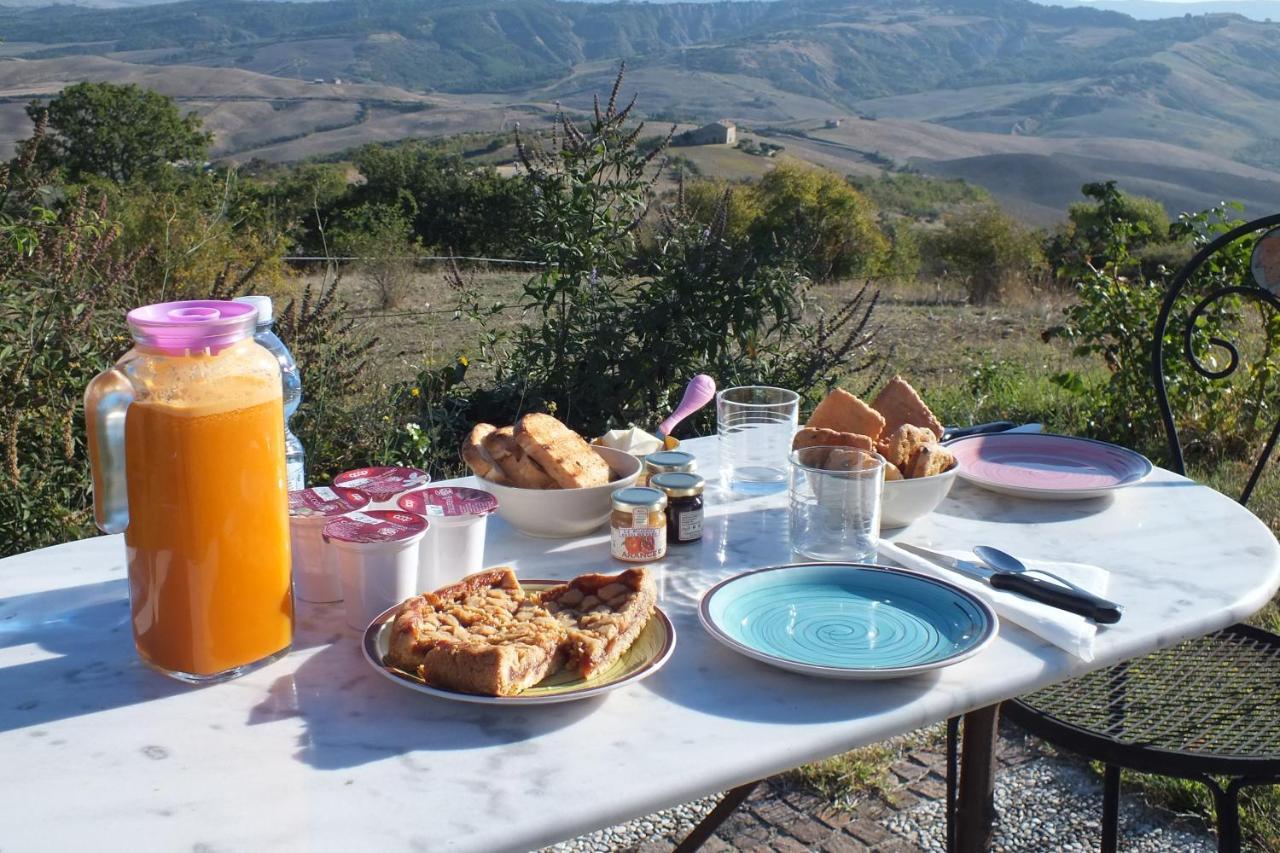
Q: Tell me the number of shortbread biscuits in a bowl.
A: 2